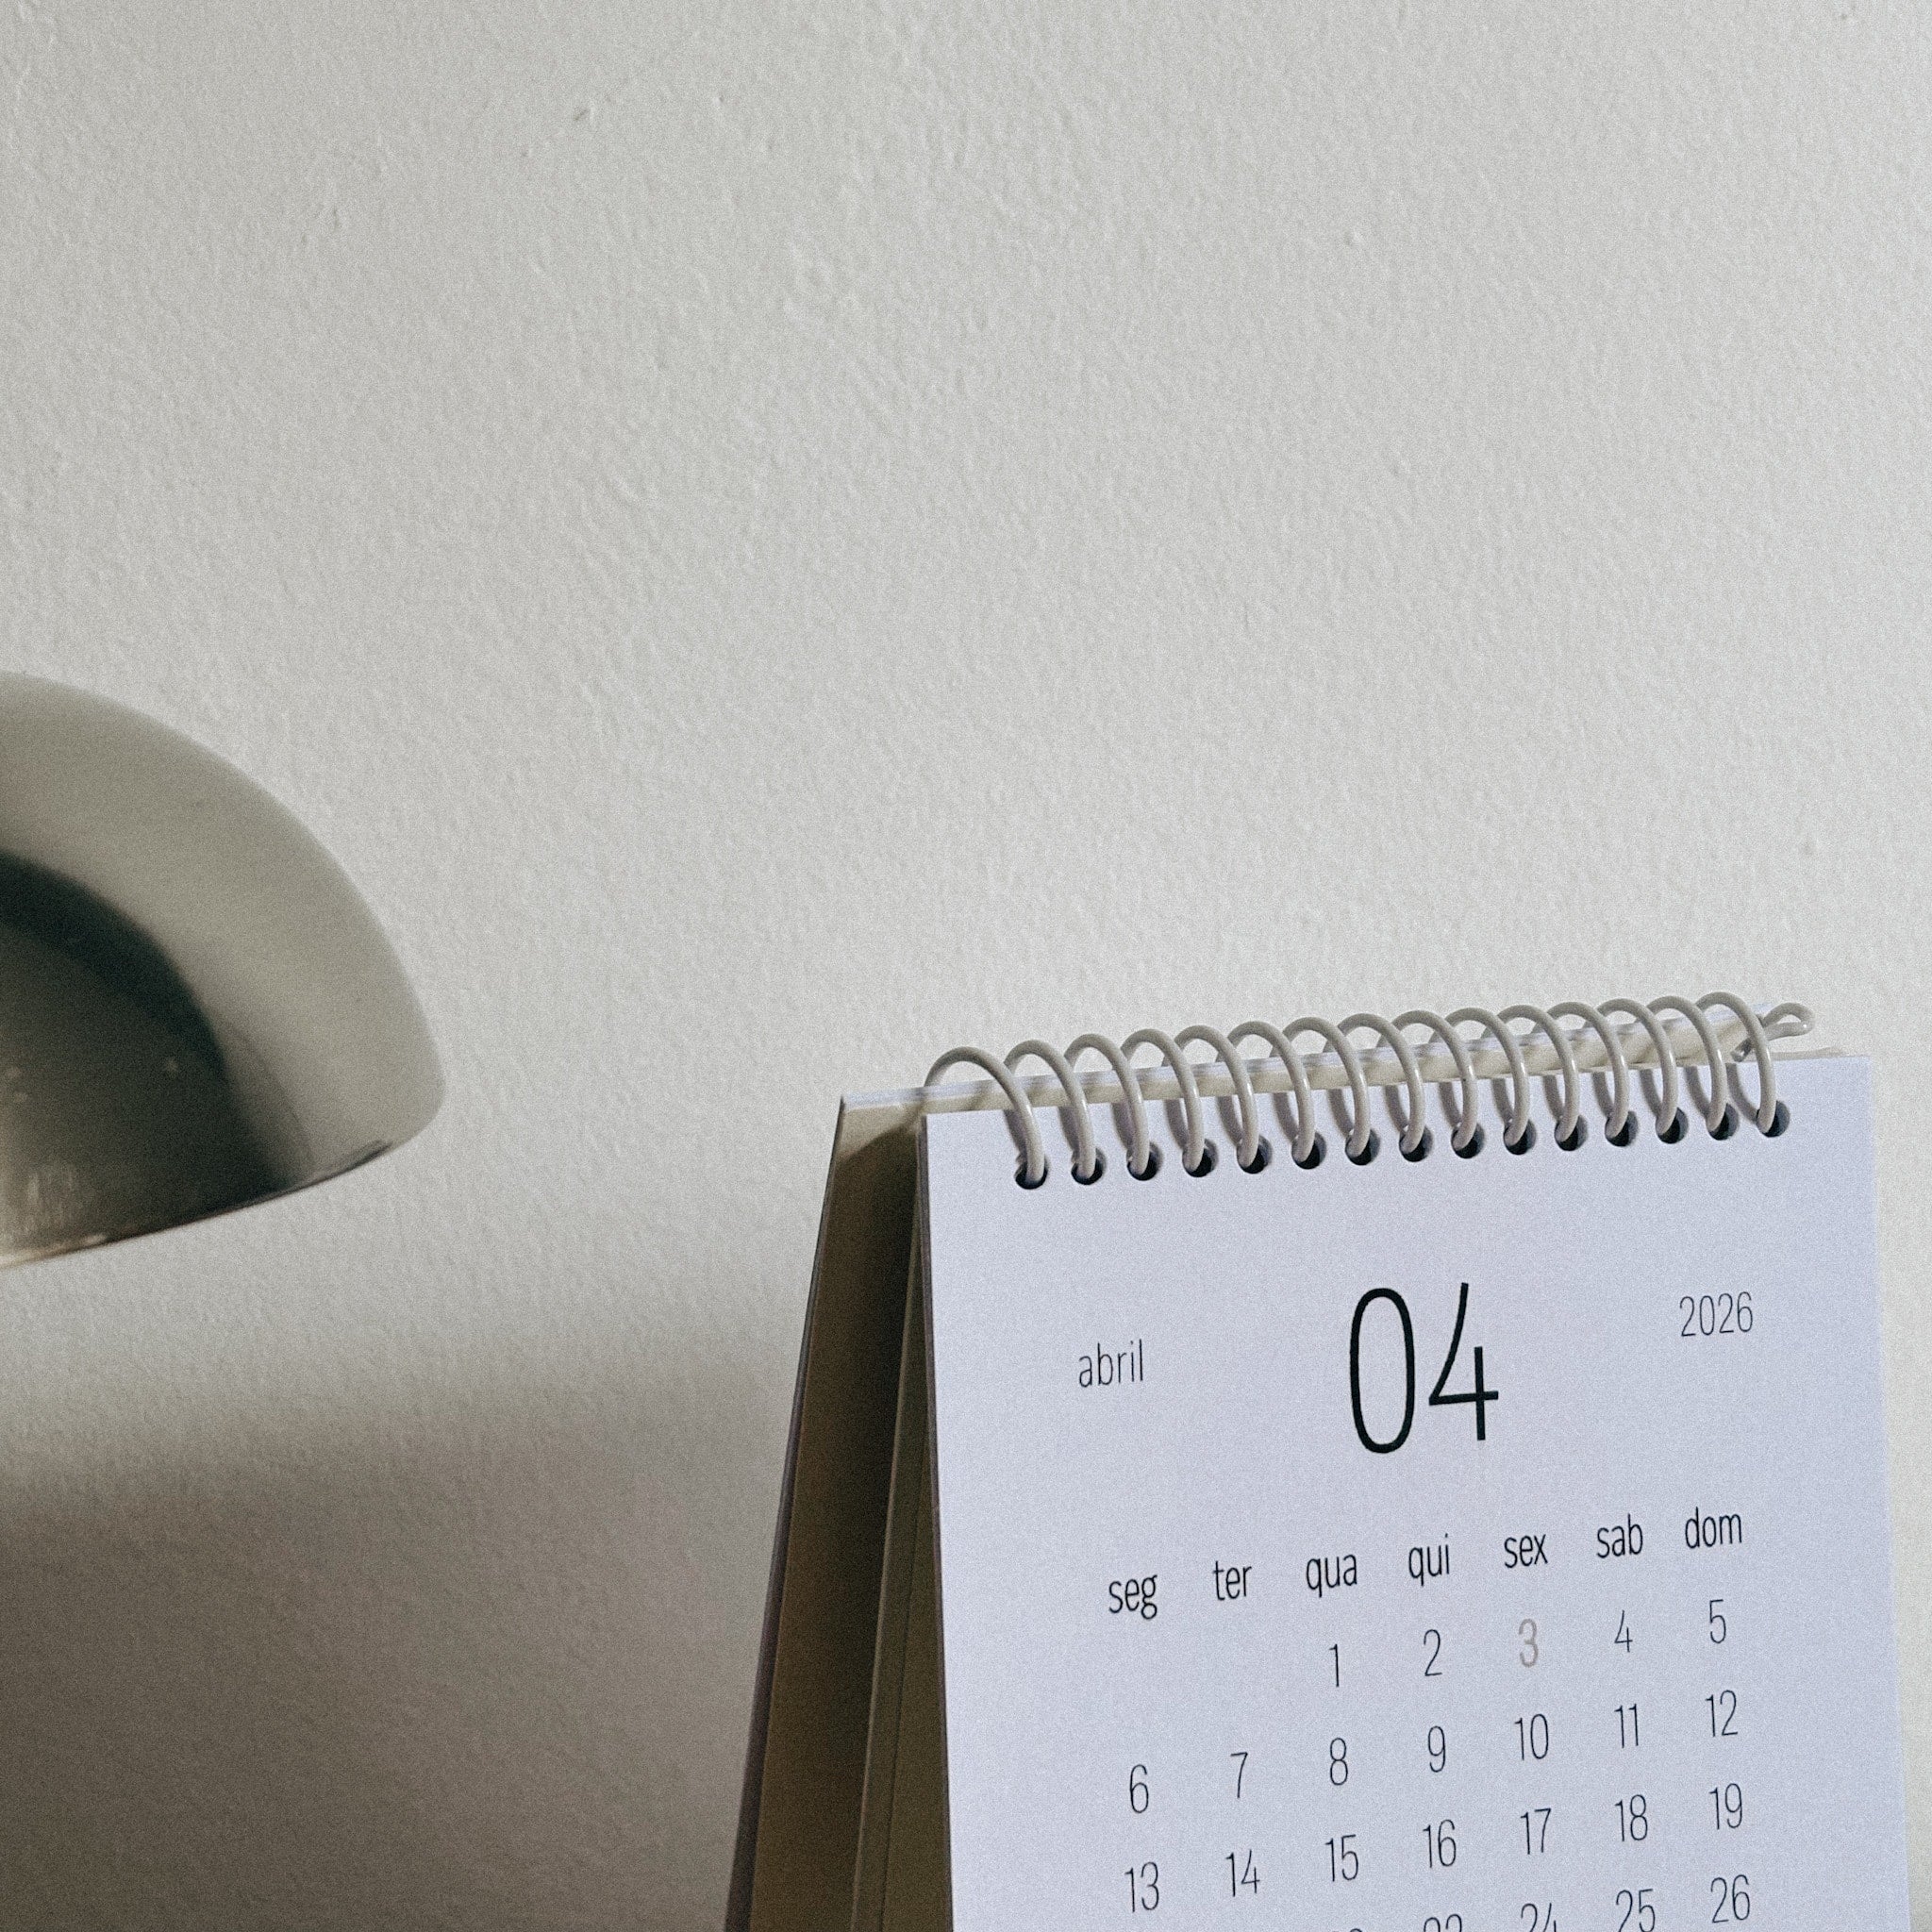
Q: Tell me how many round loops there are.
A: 15